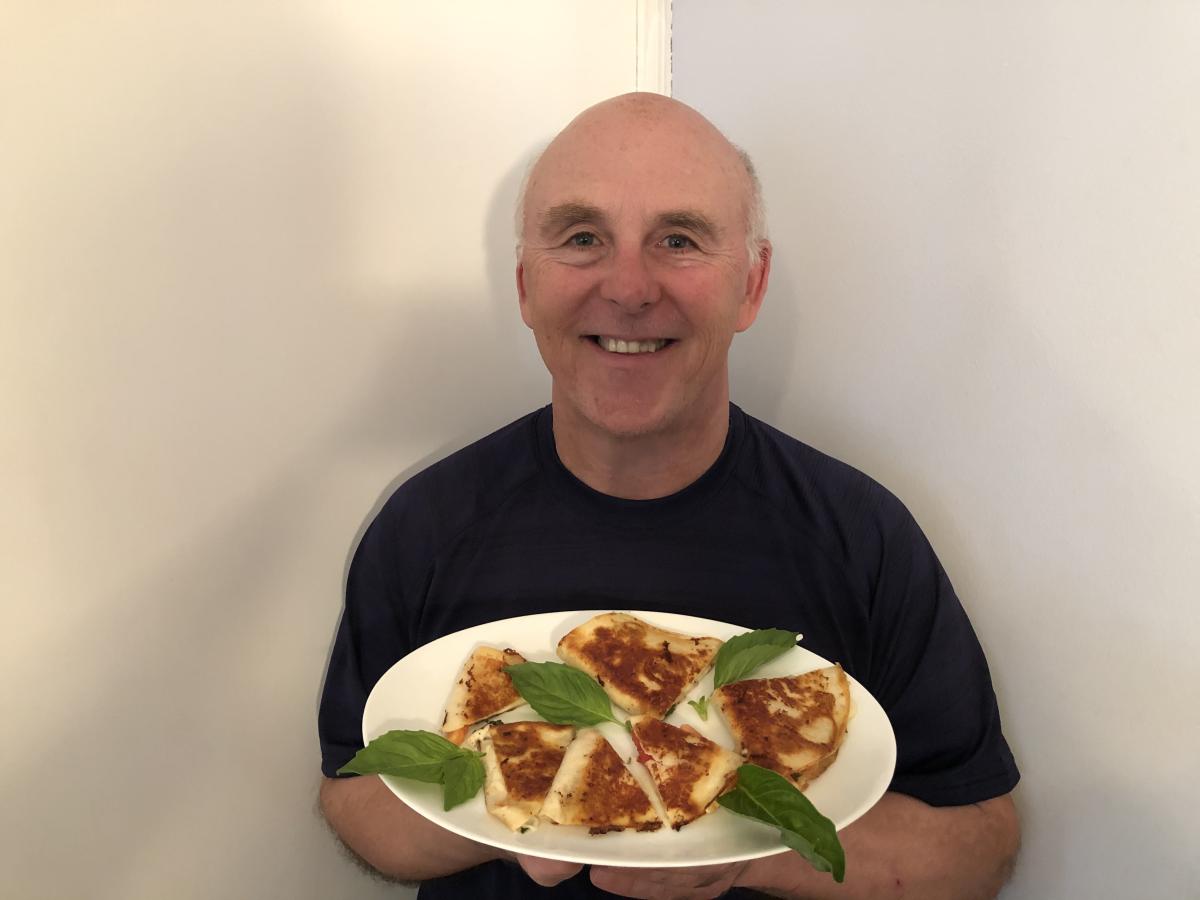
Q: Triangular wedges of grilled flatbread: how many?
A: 6